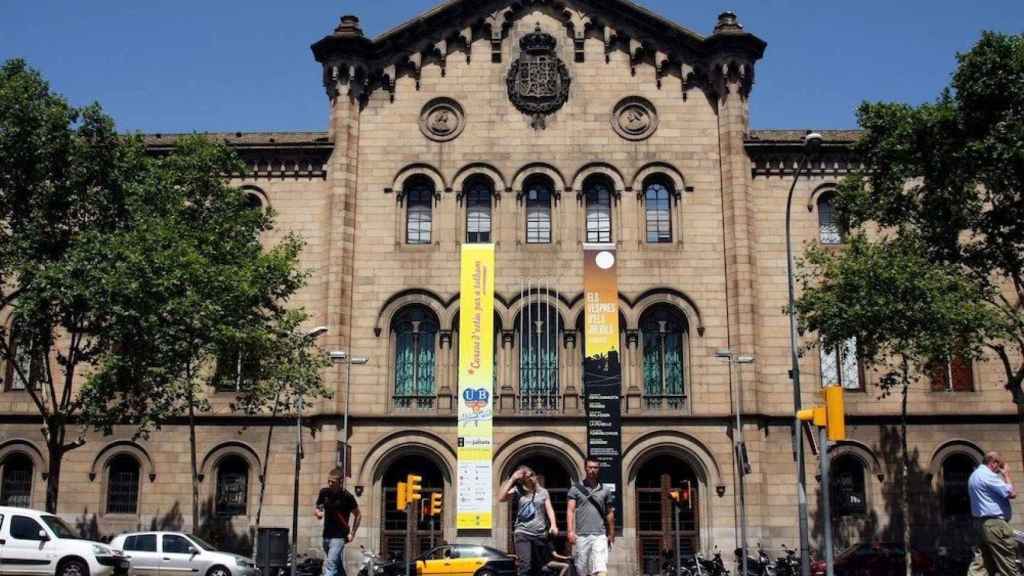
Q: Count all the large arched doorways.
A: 3